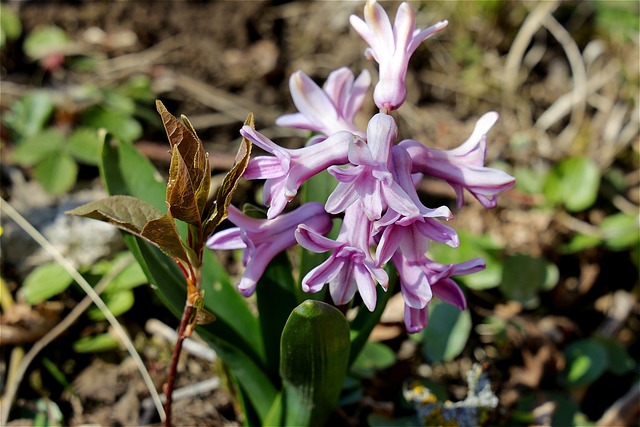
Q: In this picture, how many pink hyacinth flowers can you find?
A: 9